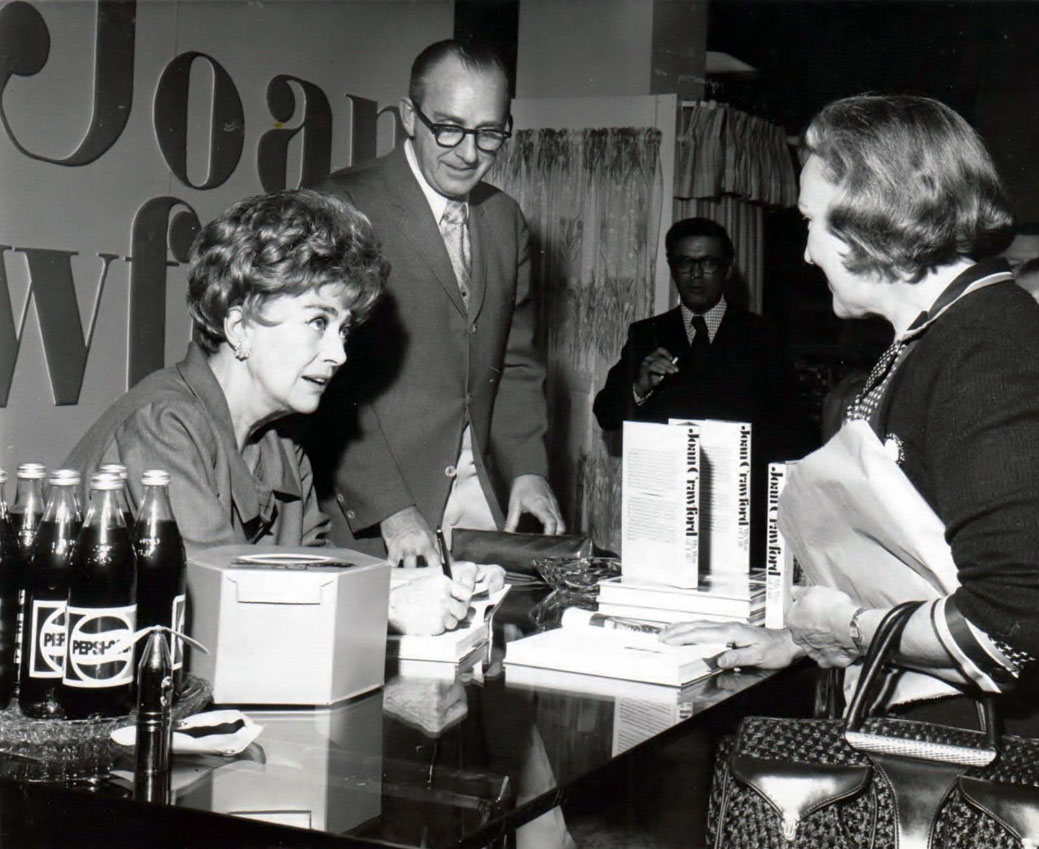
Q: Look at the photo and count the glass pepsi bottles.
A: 6